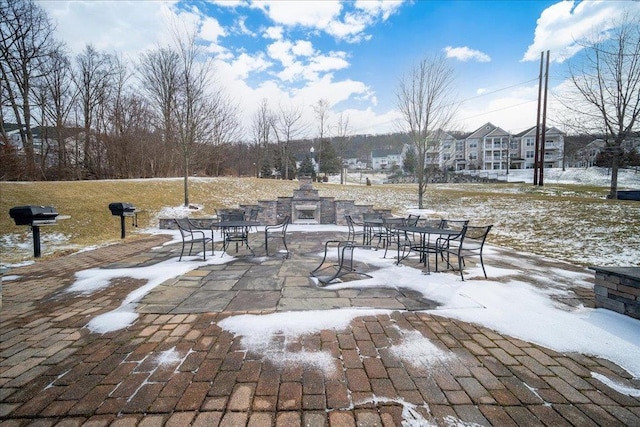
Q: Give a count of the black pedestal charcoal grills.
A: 2